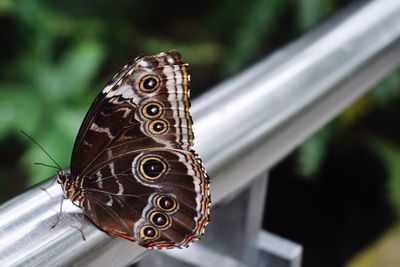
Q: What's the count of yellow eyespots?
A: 7